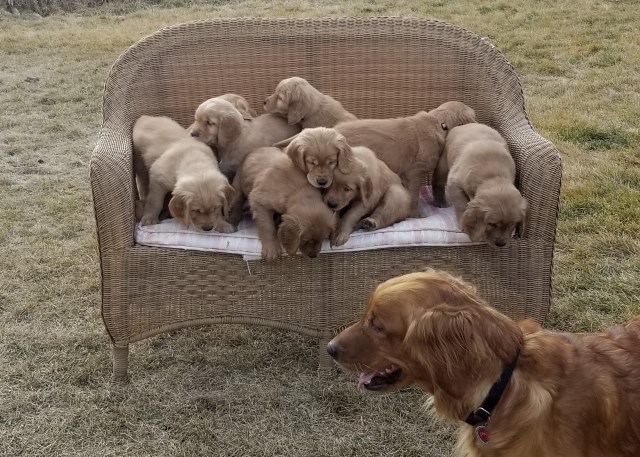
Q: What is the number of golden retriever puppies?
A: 9